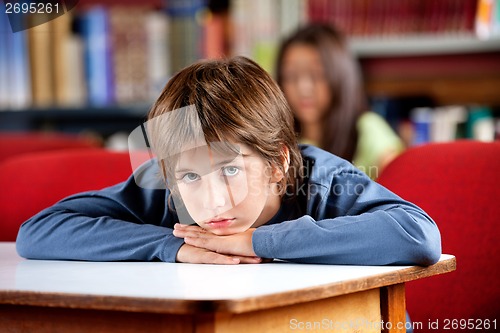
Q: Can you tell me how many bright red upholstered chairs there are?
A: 3